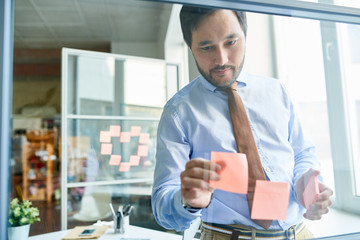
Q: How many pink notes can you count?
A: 13